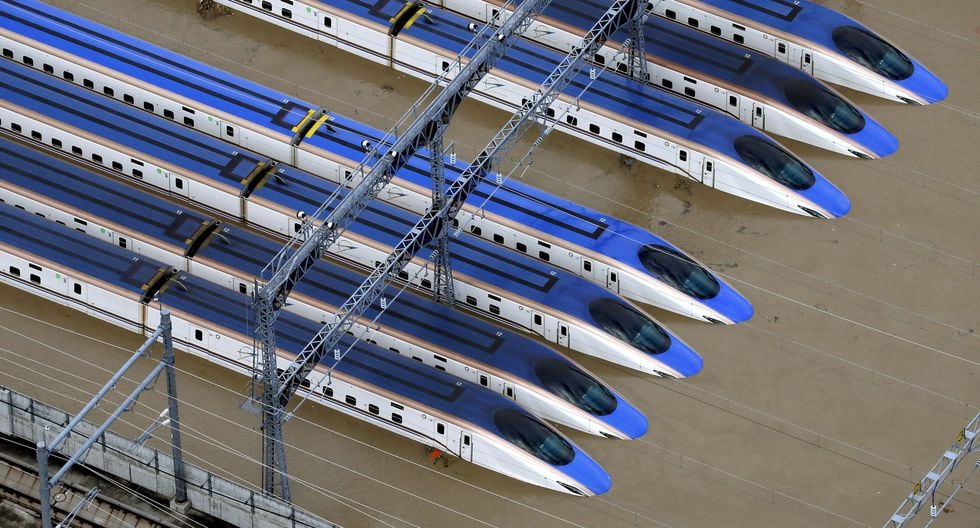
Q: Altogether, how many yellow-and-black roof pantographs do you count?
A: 5